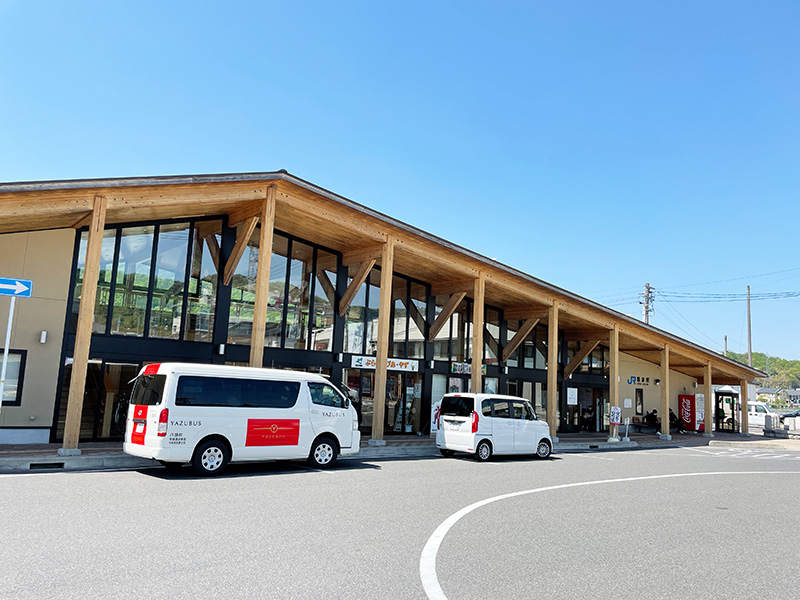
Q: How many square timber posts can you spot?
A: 9